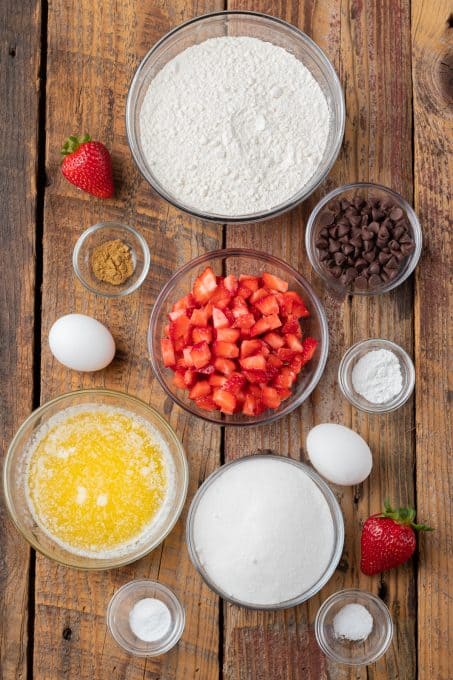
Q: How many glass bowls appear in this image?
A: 9